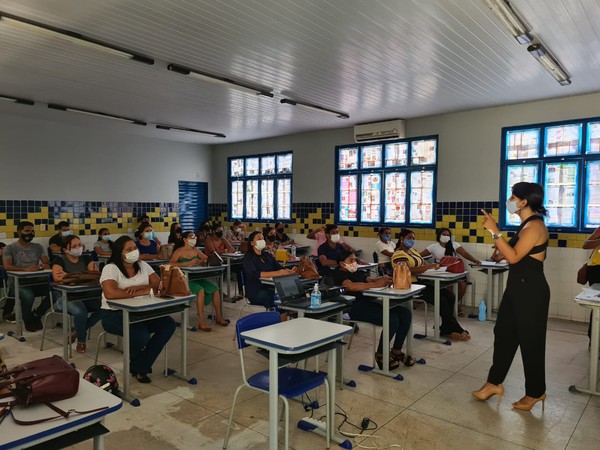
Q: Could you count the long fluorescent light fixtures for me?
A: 8